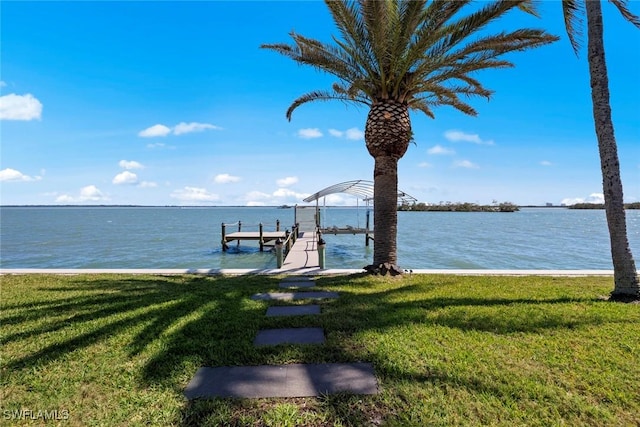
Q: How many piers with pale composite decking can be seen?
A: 1